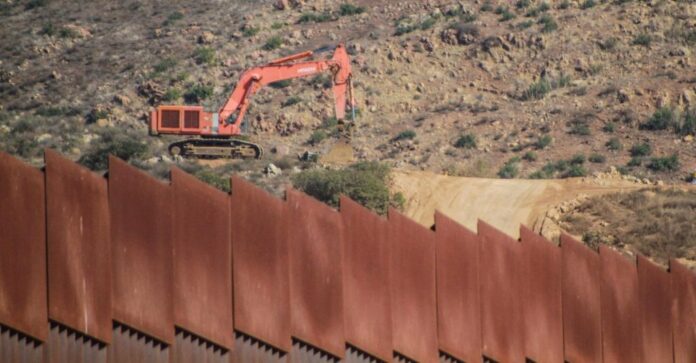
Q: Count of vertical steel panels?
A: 15